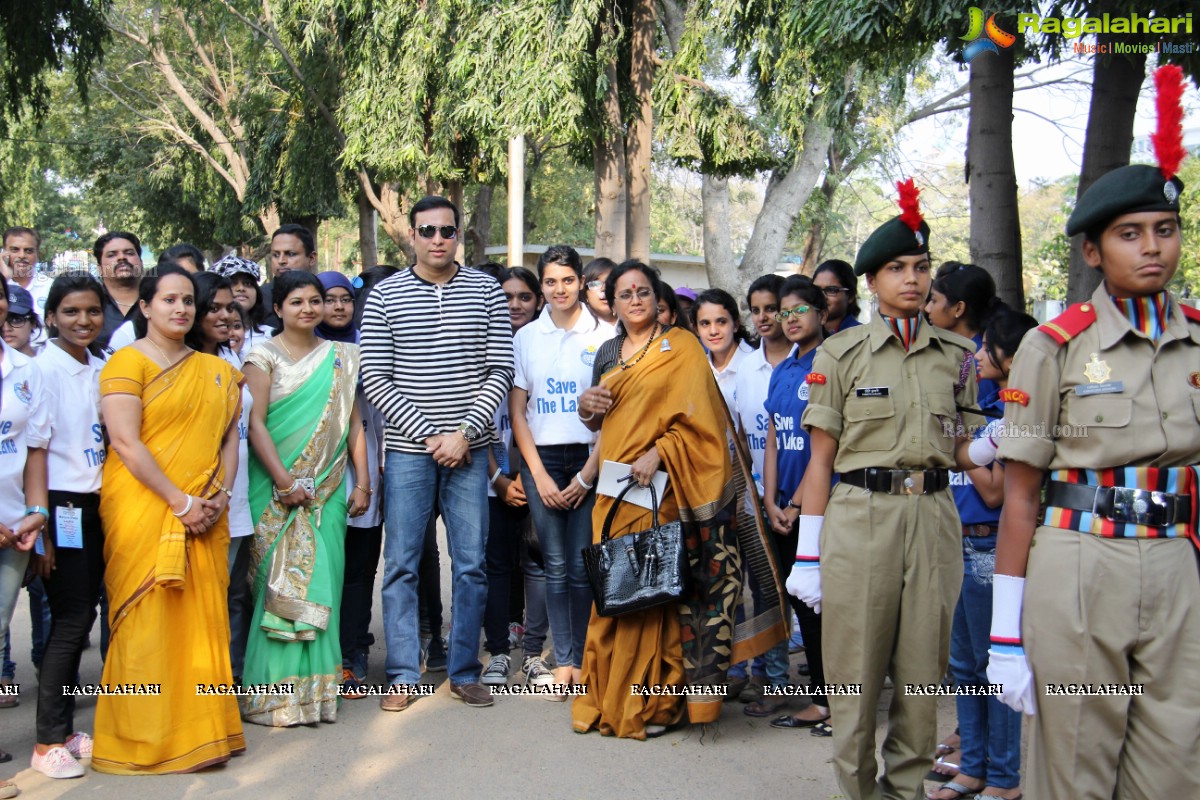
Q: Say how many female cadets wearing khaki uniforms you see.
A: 2